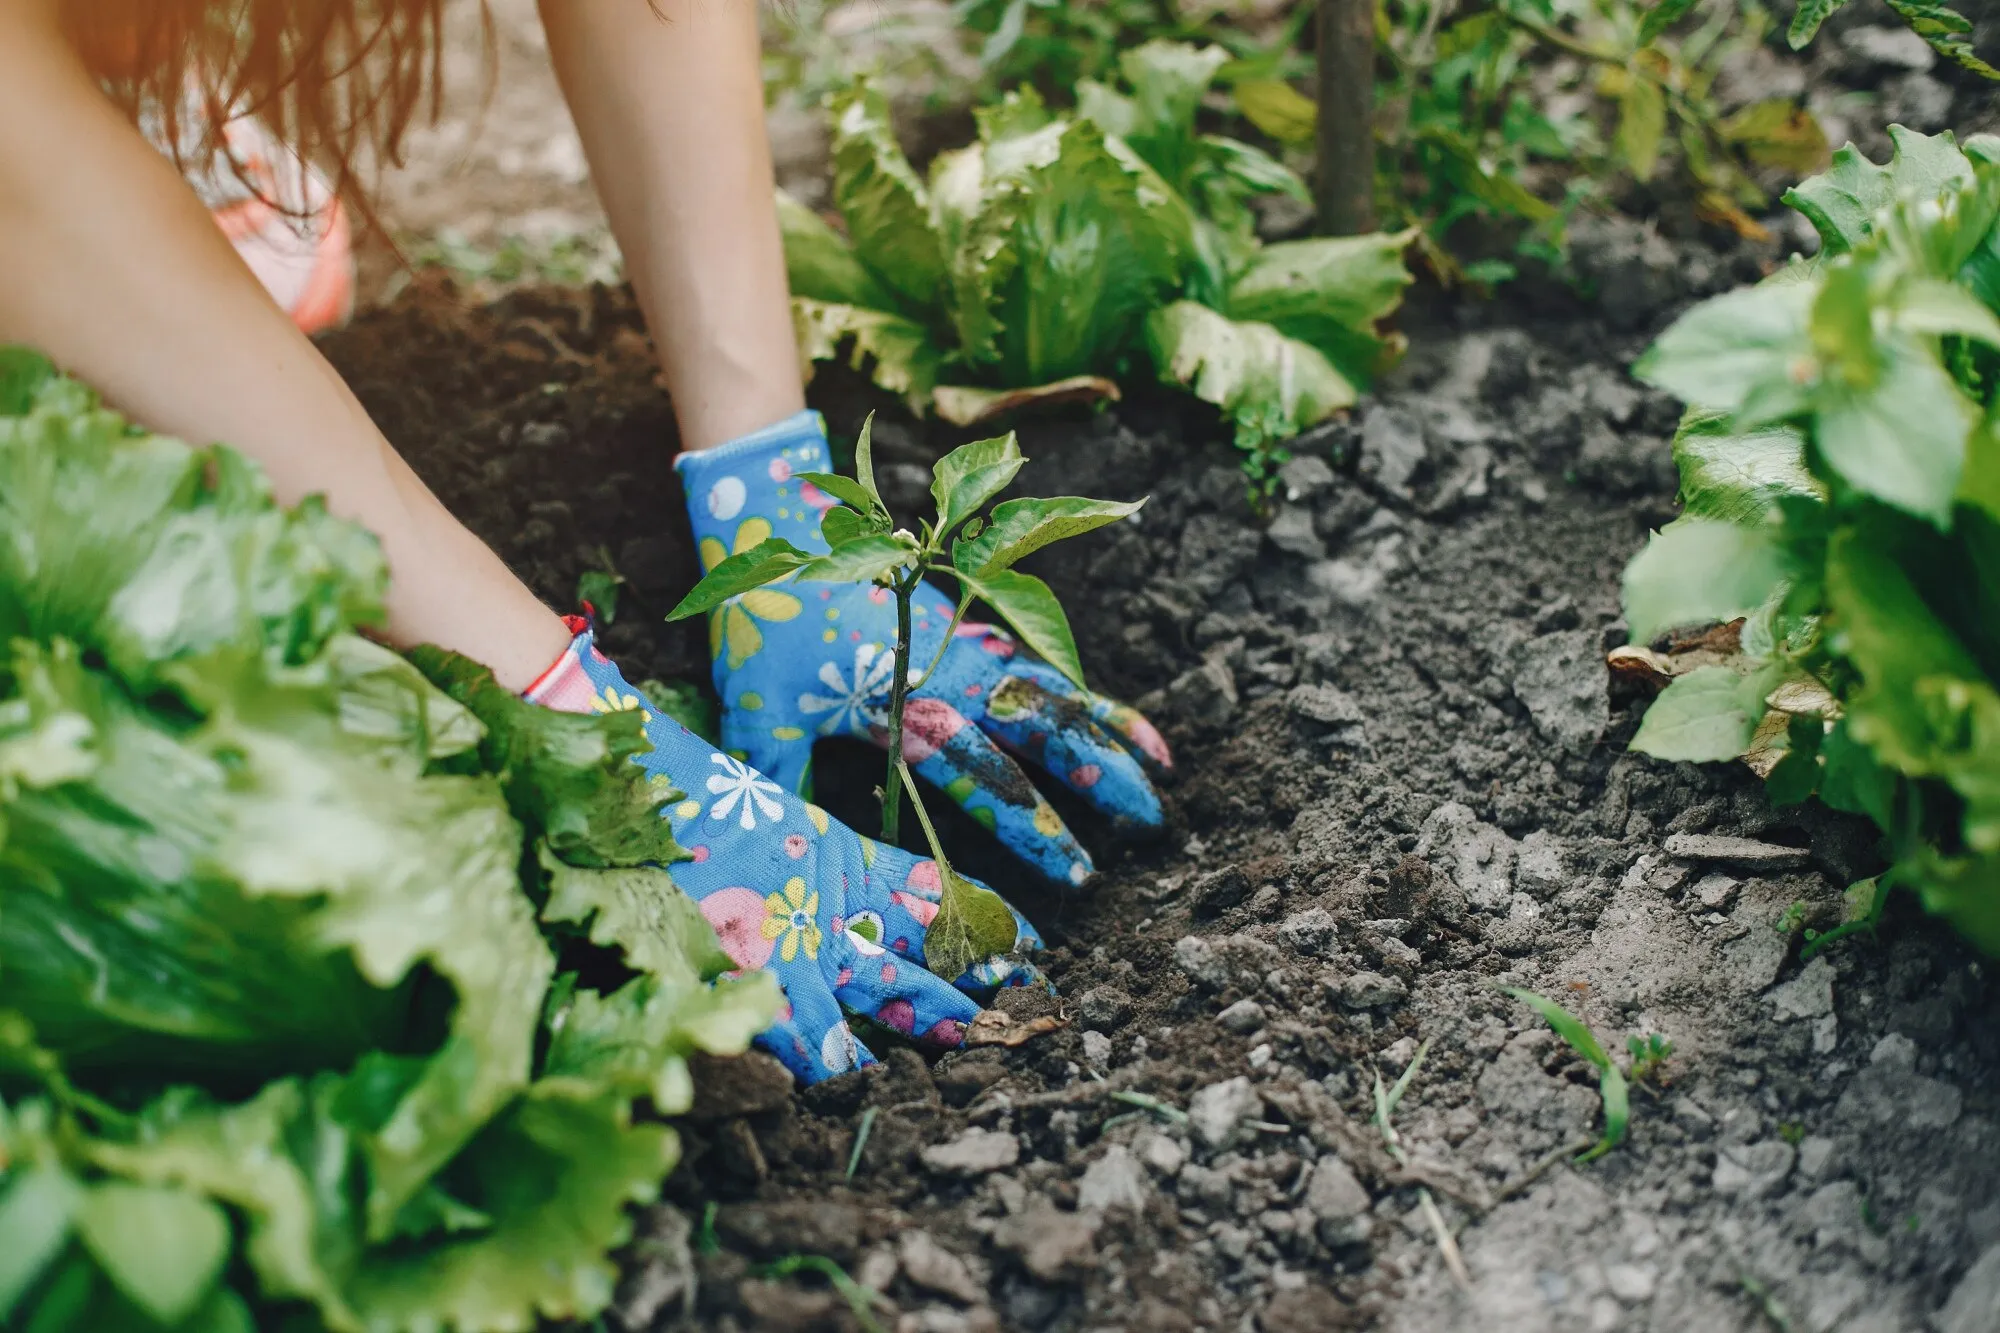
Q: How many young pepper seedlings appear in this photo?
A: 1